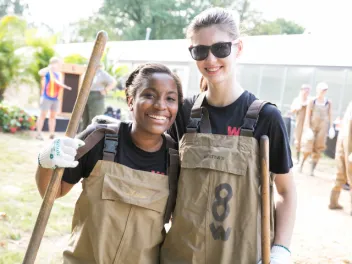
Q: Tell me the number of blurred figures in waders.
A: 3